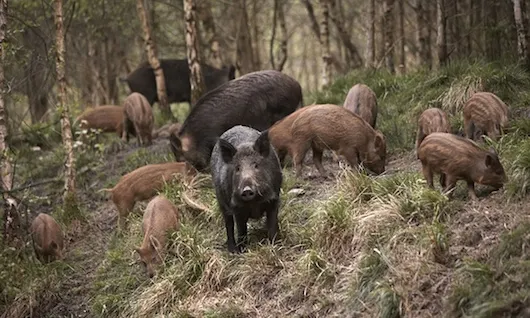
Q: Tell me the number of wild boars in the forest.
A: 13